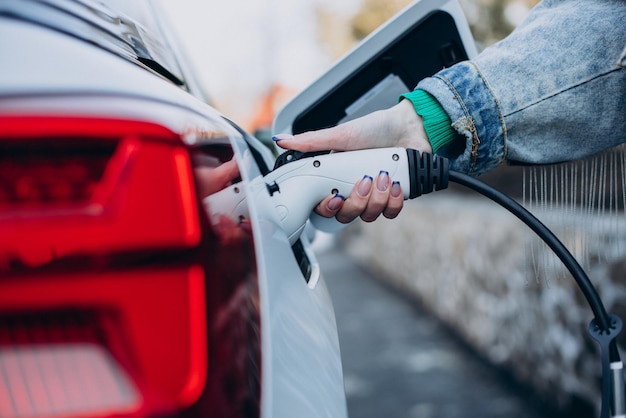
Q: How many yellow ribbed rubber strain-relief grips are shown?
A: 0